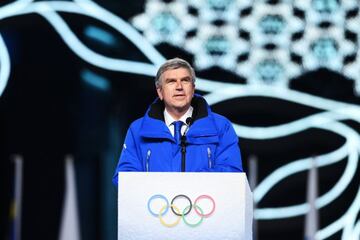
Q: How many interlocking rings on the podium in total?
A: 5